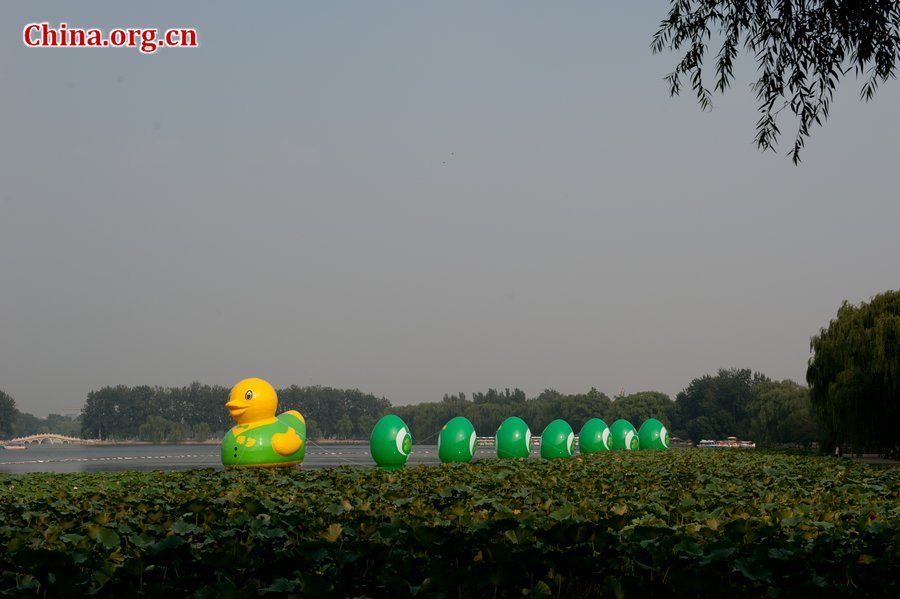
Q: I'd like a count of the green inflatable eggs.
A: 7